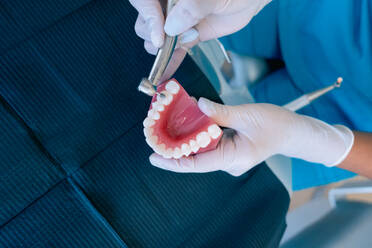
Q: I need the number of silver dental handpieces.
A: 1